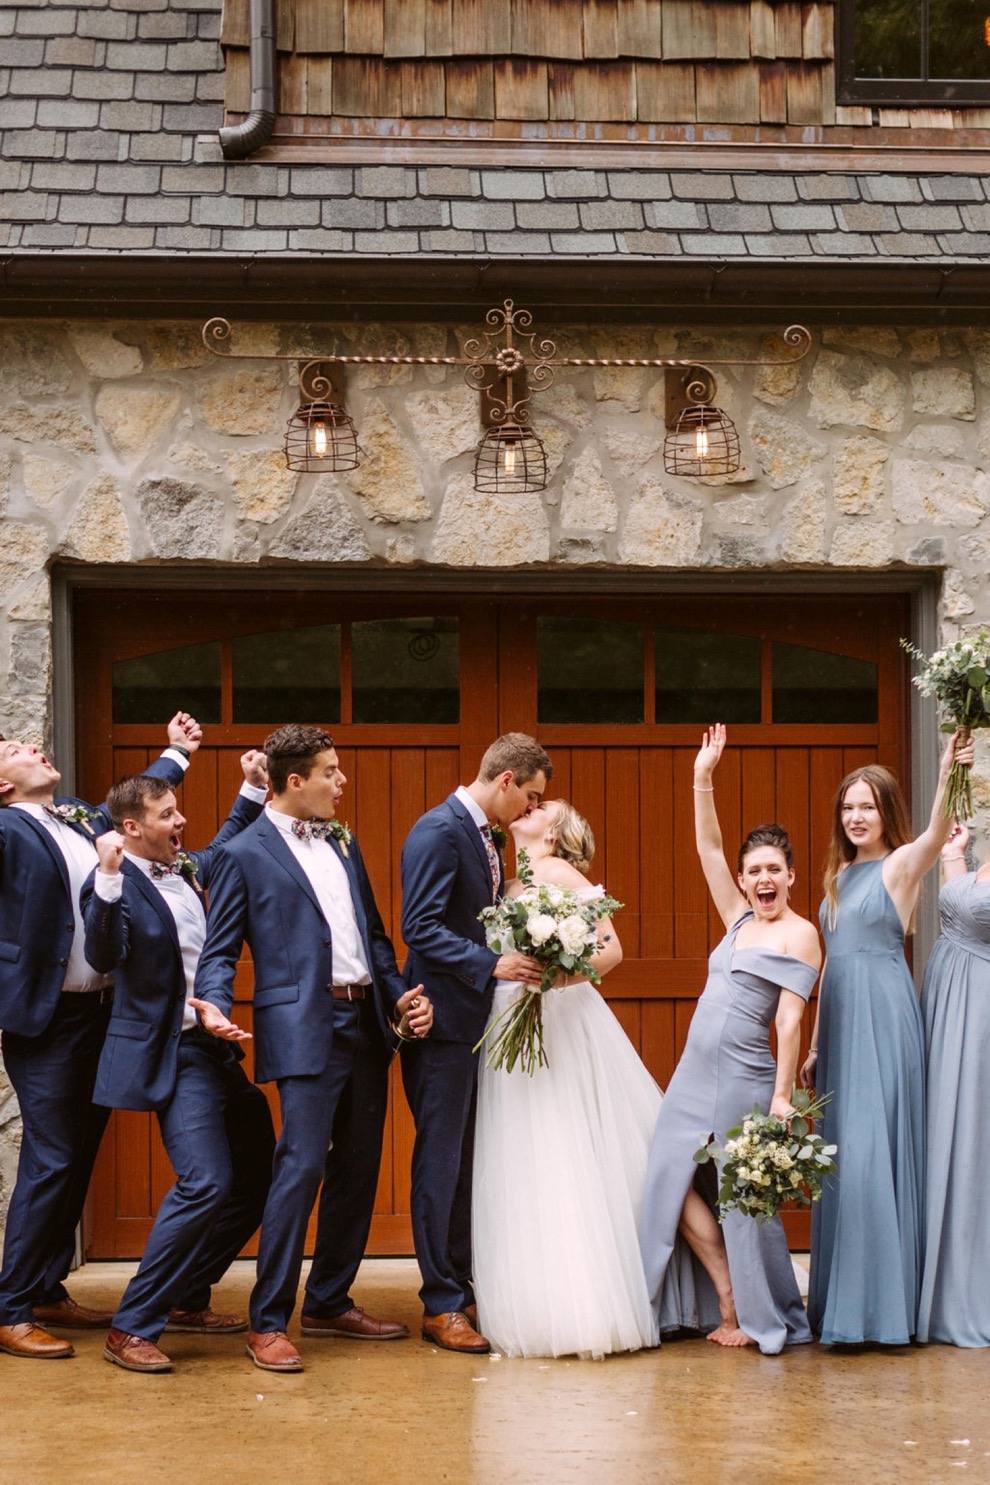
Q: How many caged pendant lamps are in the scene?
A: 3